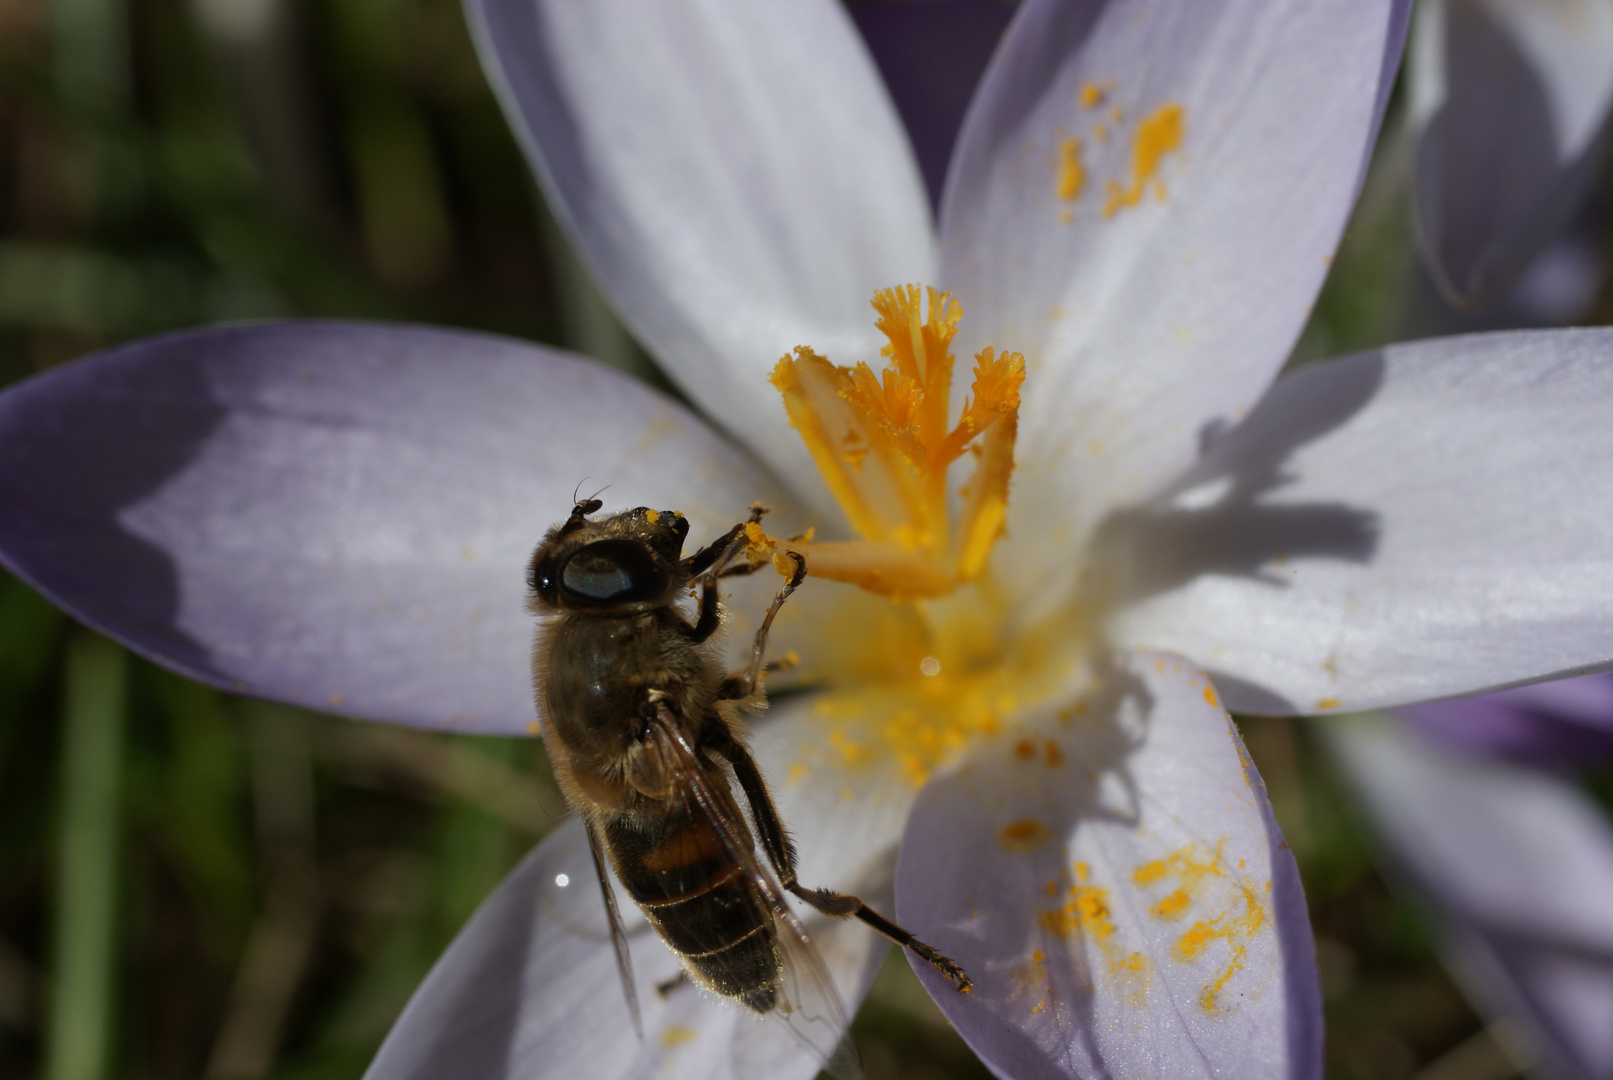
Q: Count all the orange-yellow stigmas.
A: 3